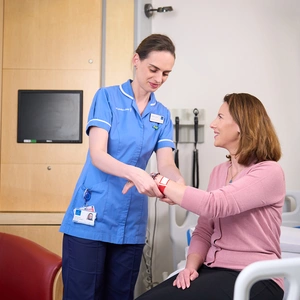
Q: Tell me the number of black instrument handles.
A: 2